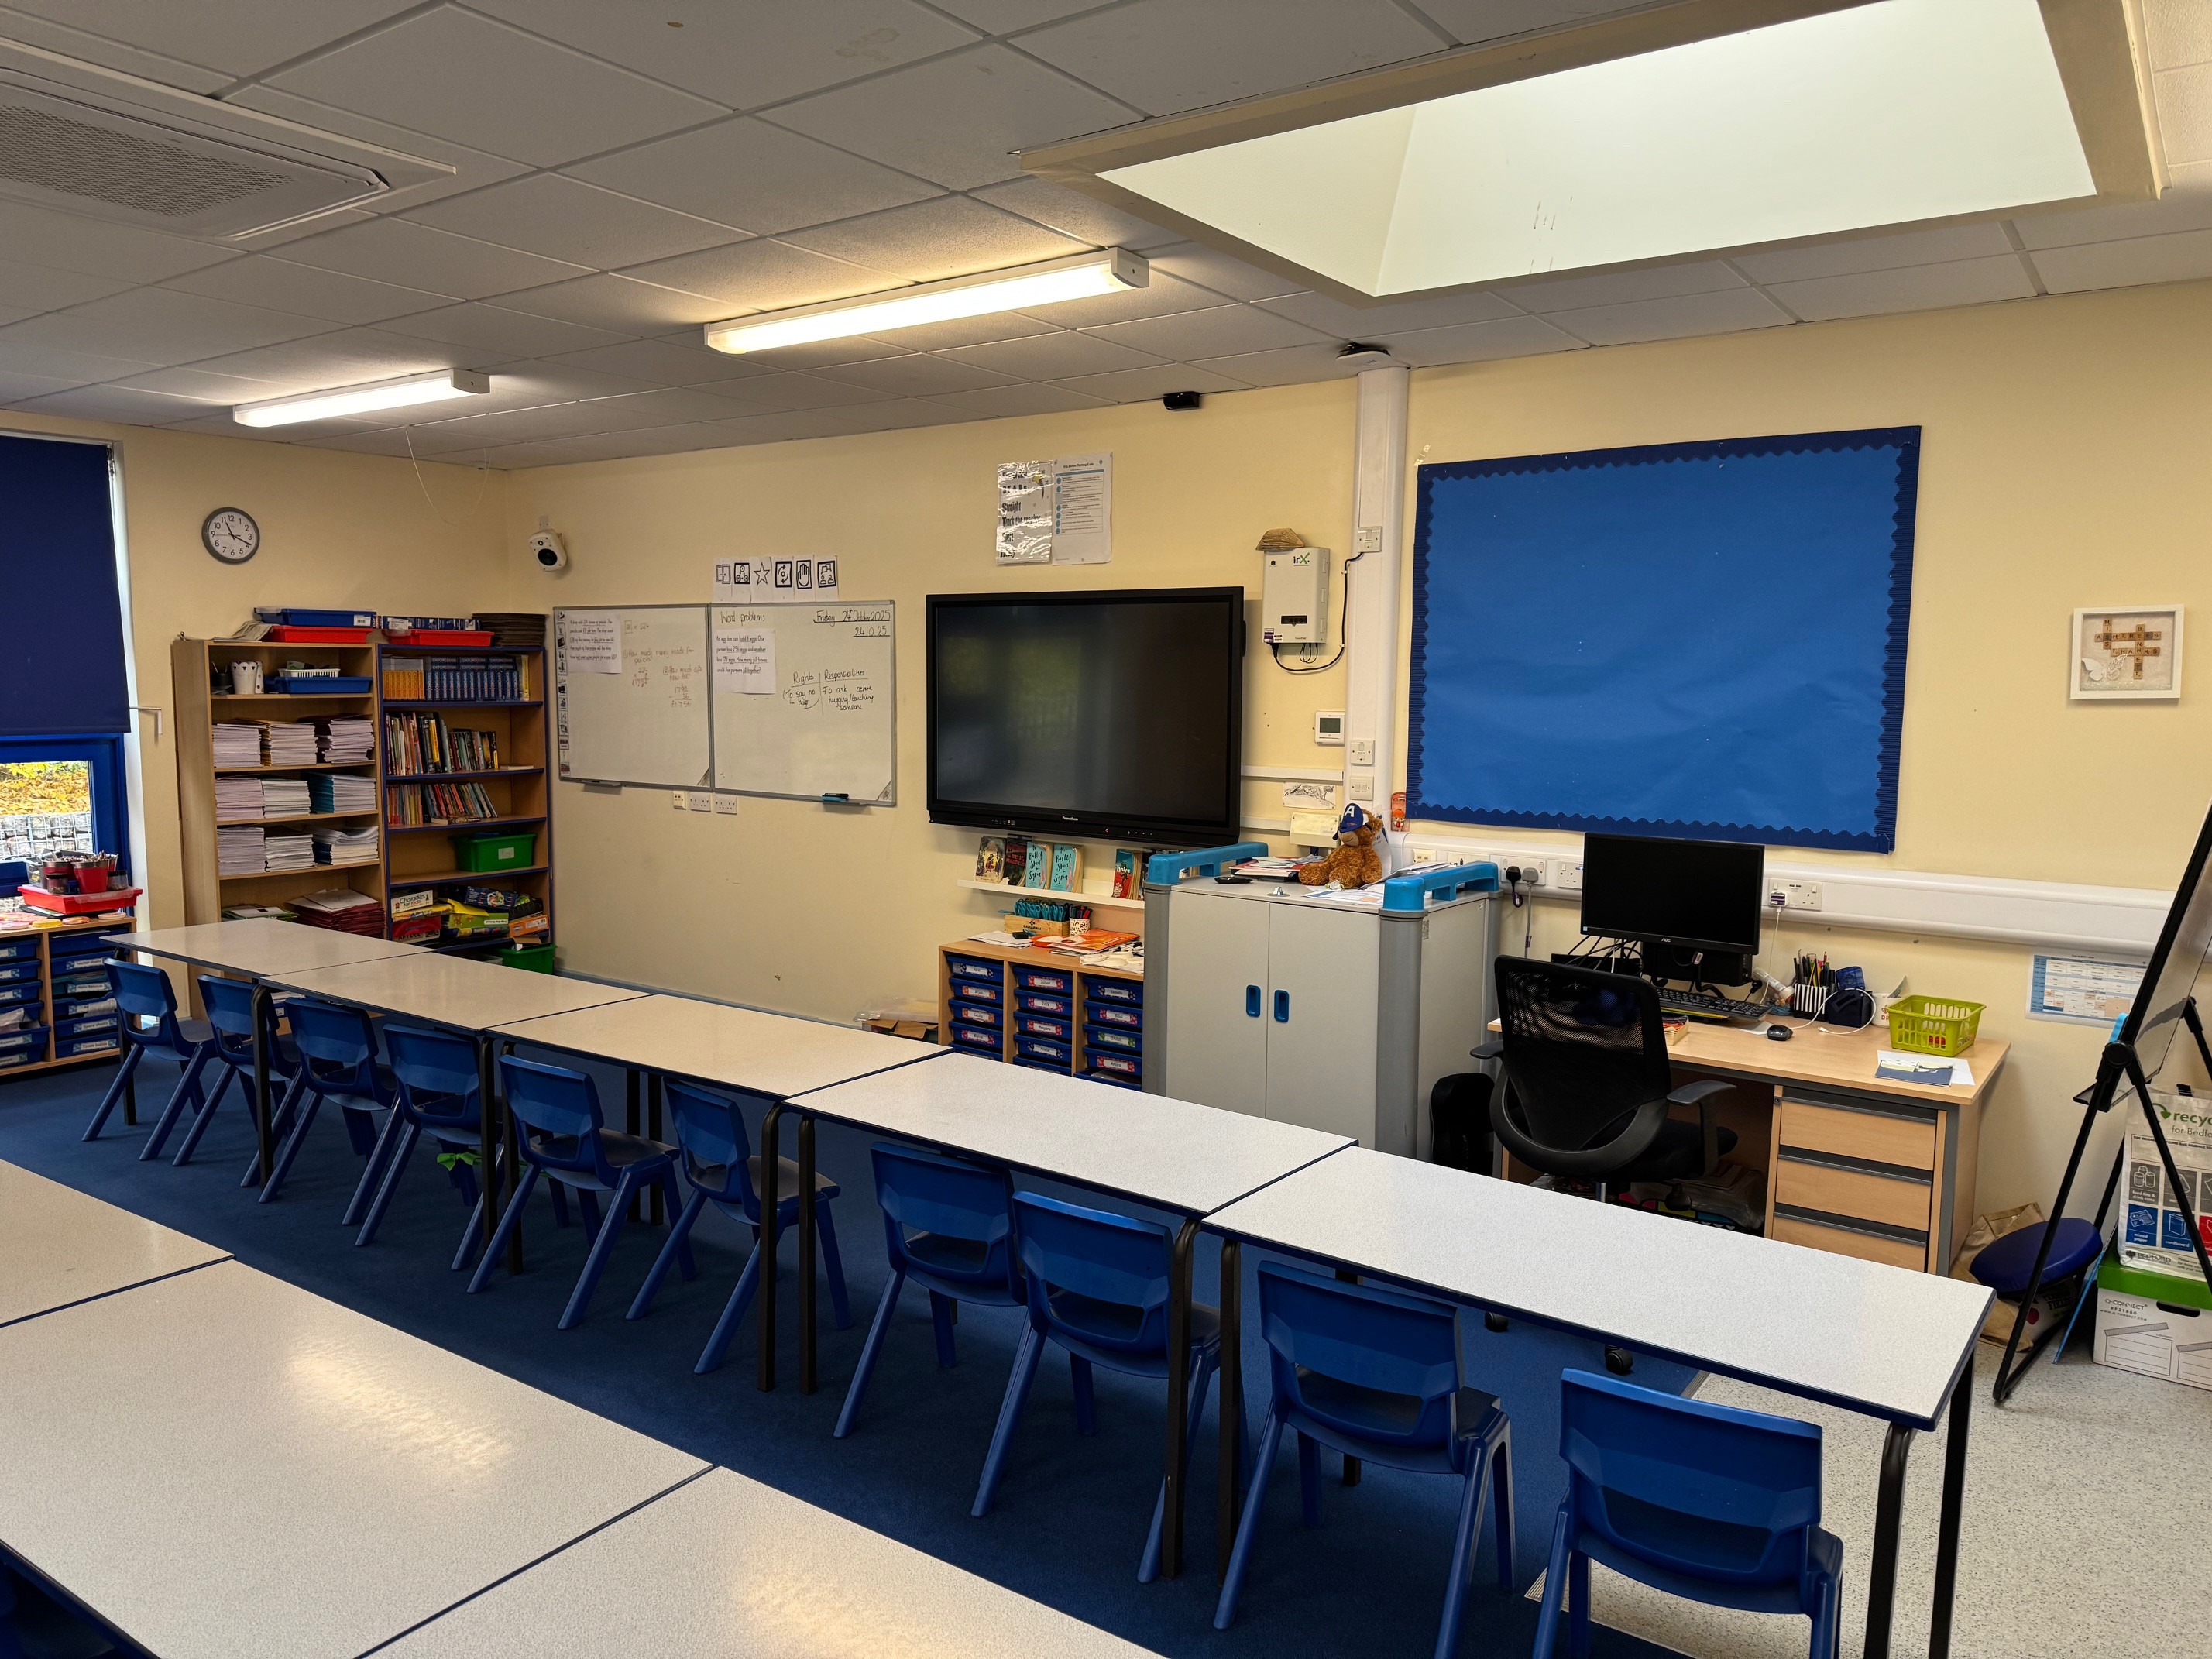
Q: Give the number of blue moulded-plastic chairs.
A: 10